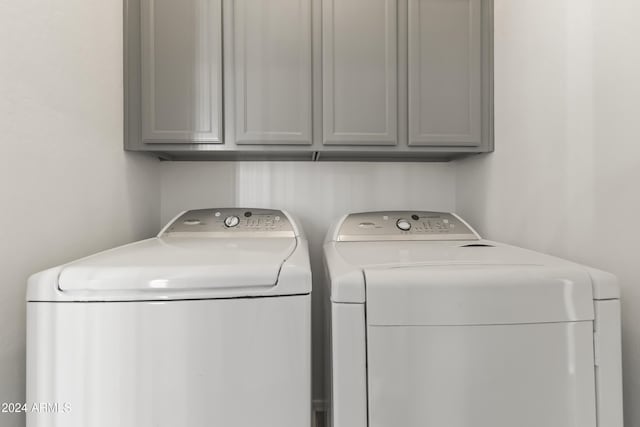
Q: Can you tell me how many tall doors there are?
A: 4